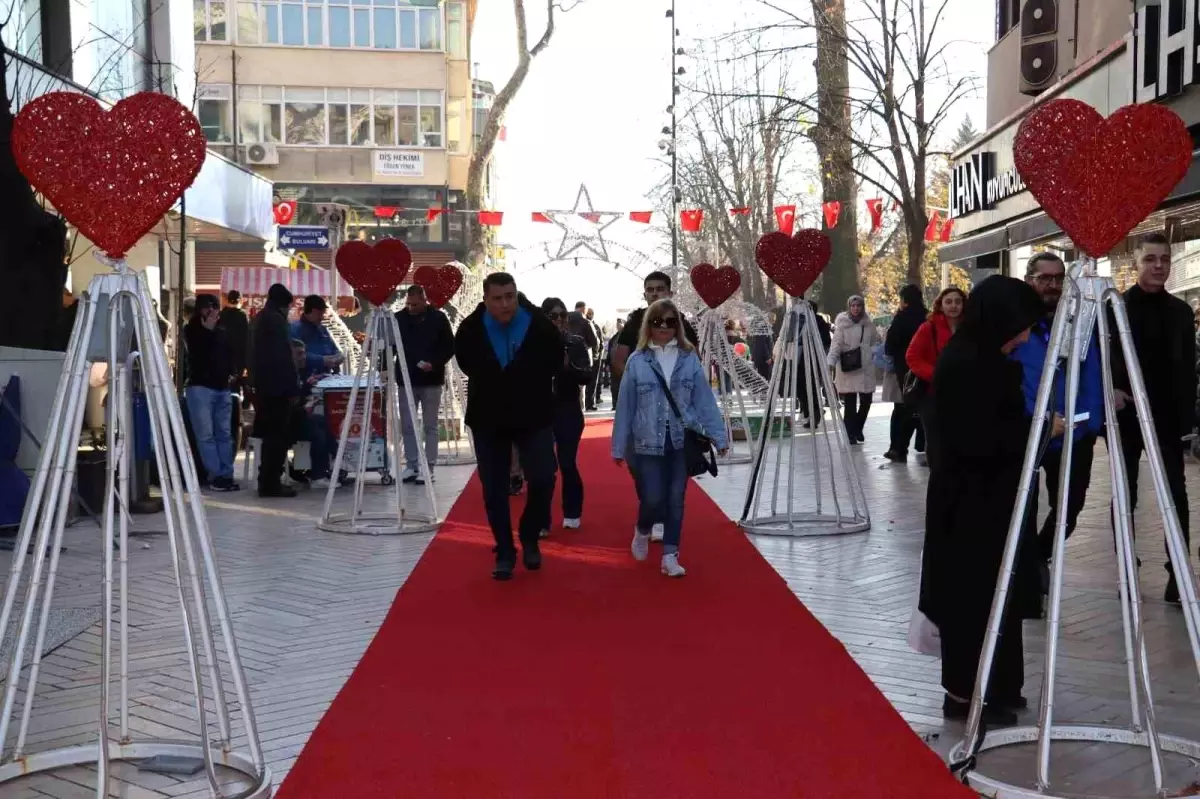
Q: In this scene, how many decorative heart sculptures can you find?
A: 6